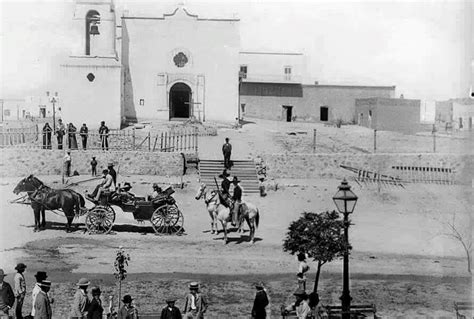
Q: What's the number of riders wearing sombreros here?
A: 2